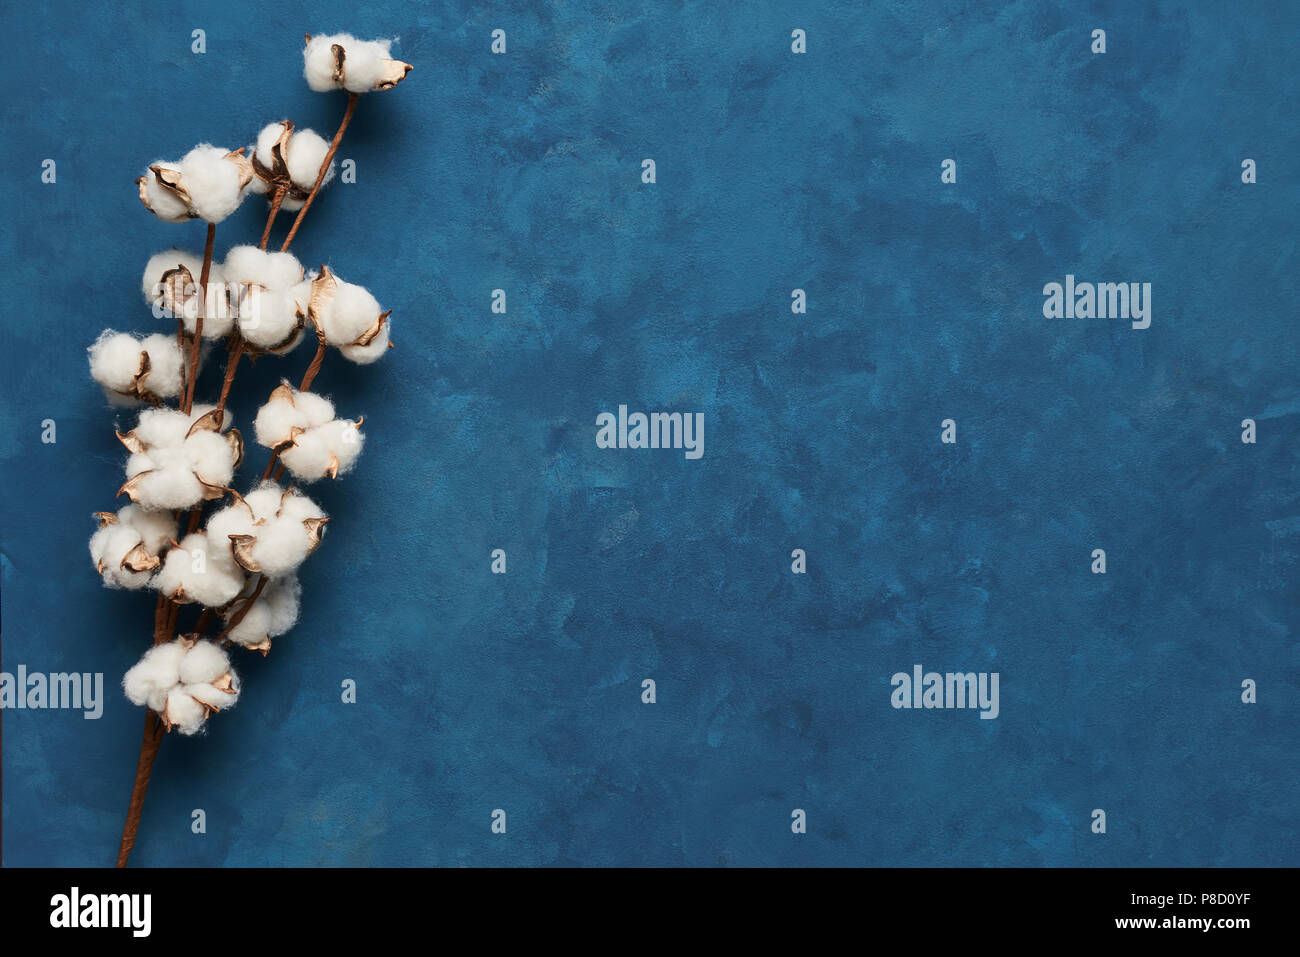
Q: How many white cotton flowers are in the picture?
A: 14